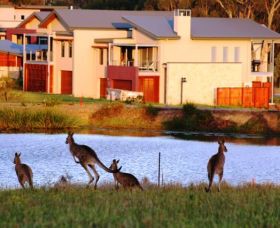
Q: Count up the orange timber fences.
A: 1